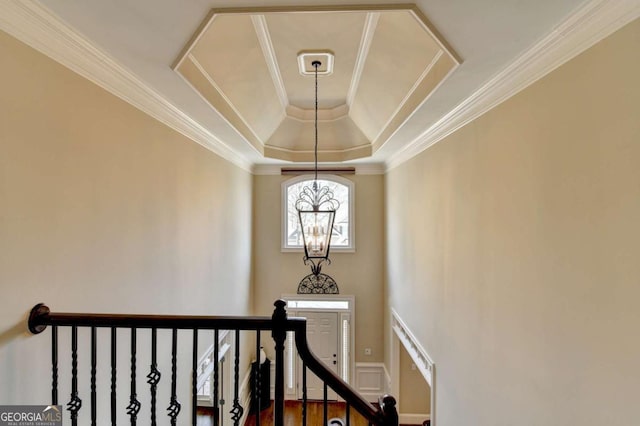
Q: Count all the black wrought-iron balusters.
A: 14